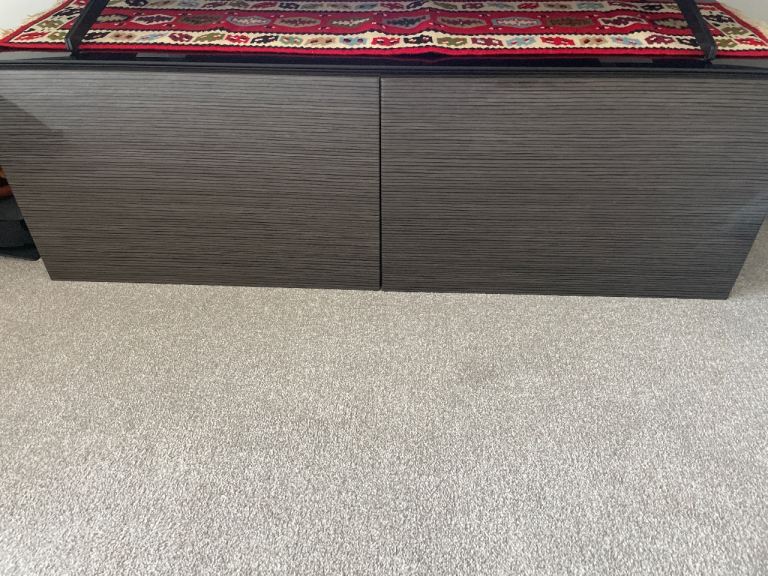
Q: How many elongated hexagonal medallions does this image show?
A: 12